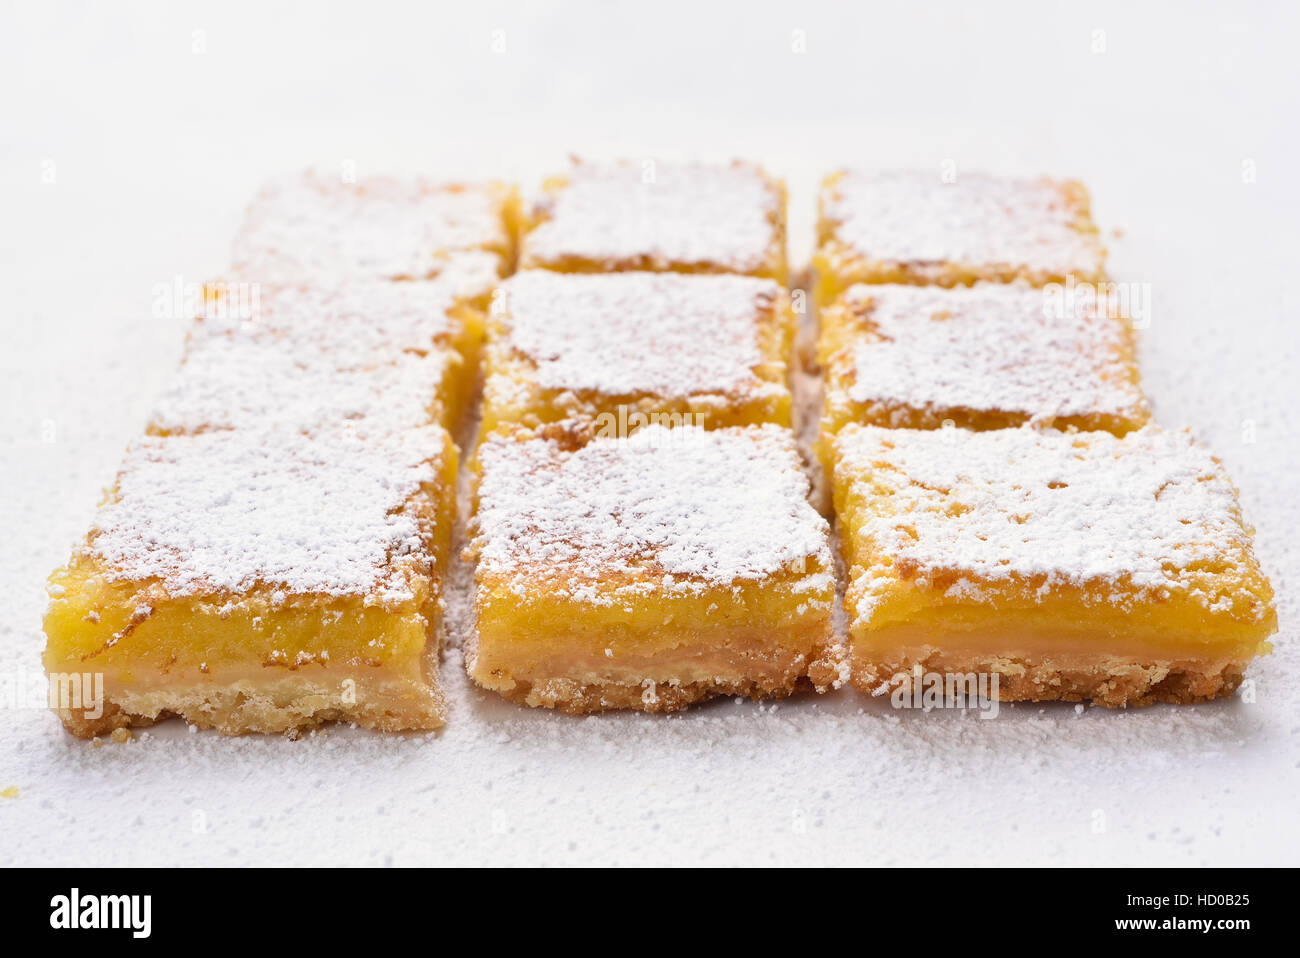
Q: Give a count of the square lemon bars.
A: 9